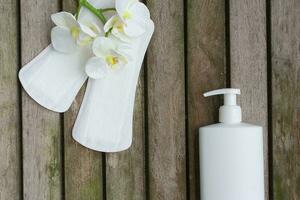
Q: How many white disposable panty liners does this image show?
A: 2